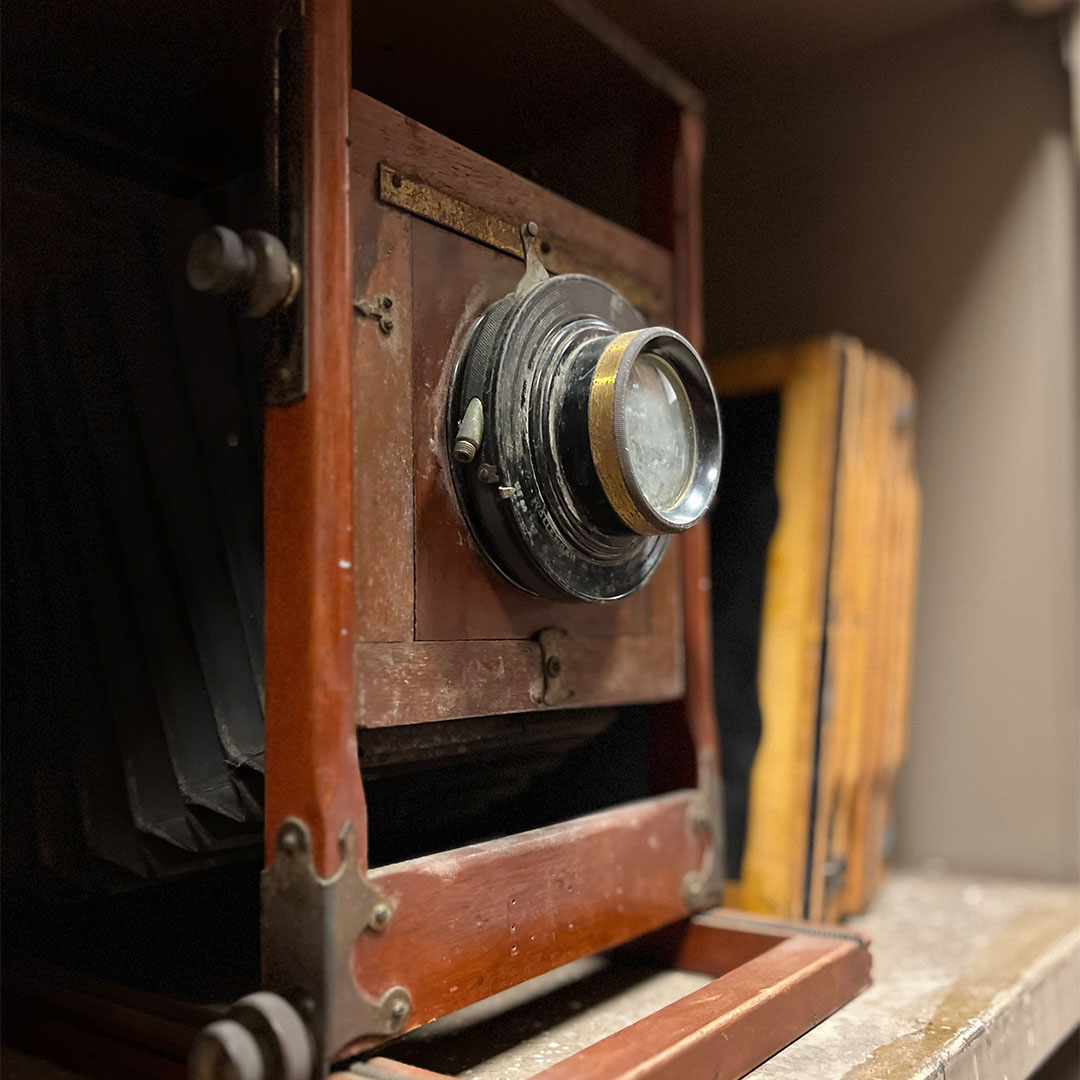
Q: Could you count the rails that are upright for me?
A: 2